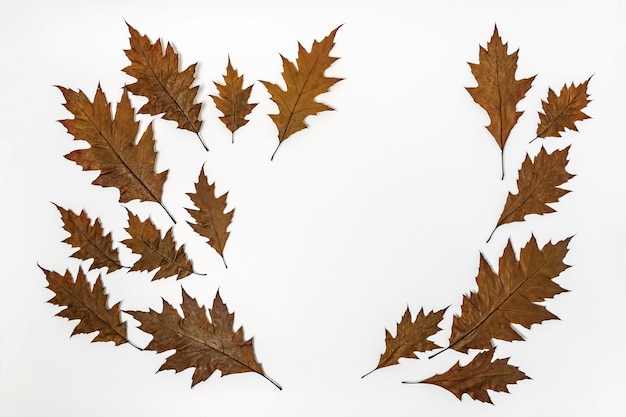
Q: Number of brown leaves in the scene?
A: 15